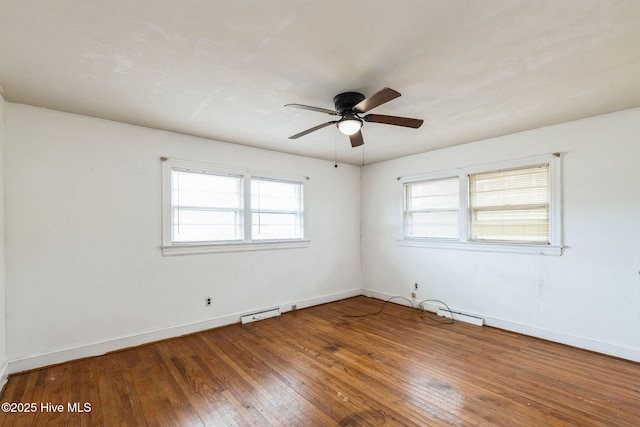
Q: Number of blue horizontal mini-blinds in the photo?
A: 0